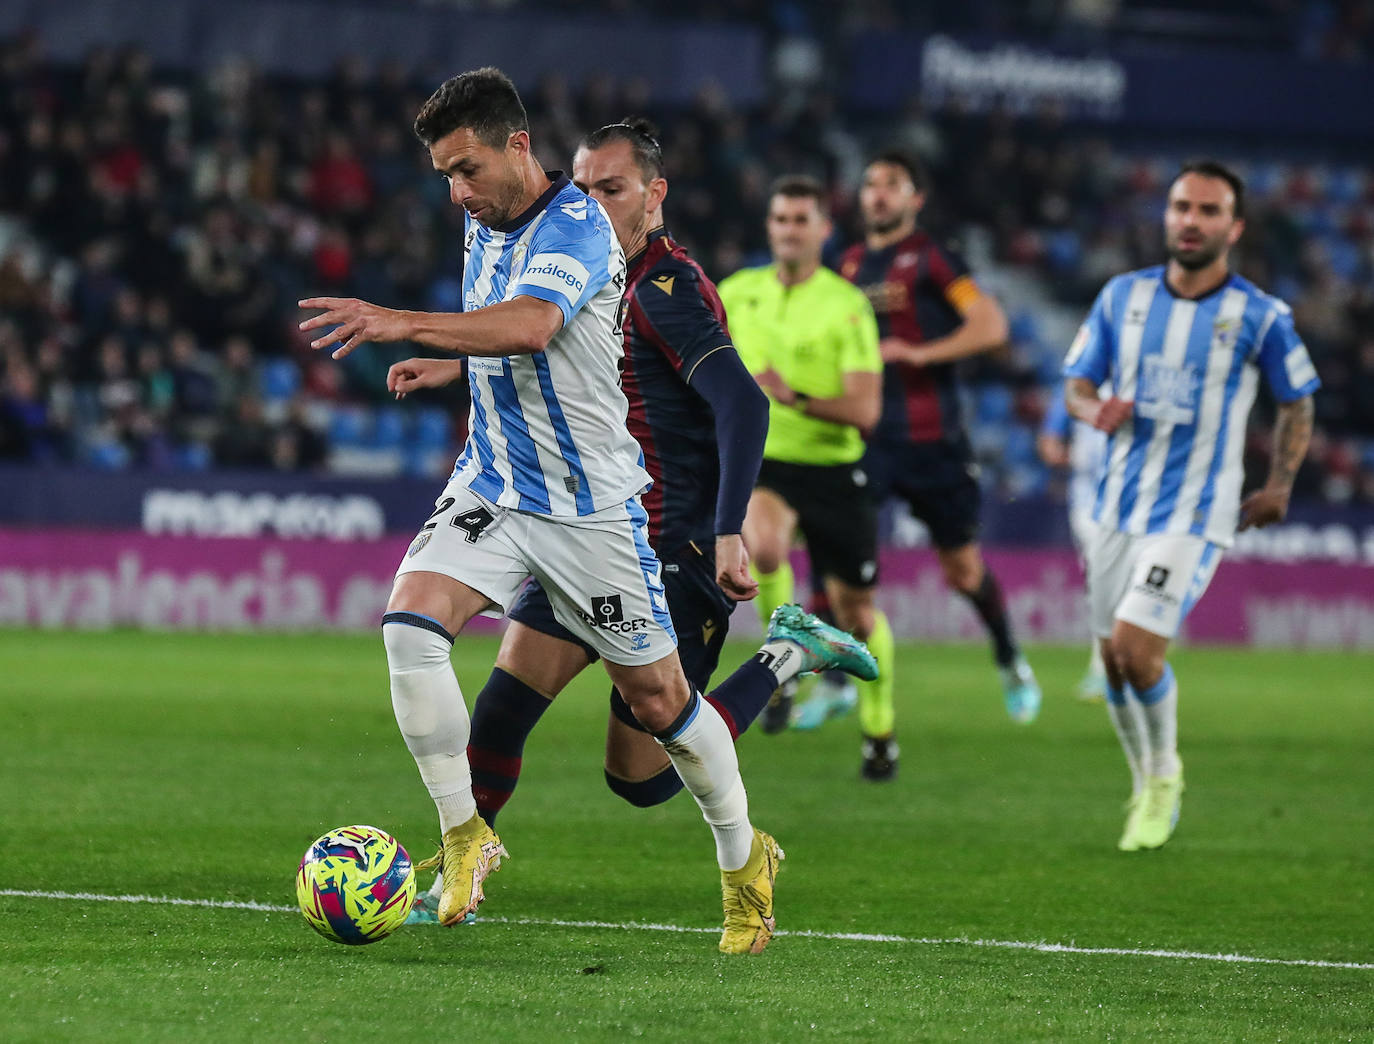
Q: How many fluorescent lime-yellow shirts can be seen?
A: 1